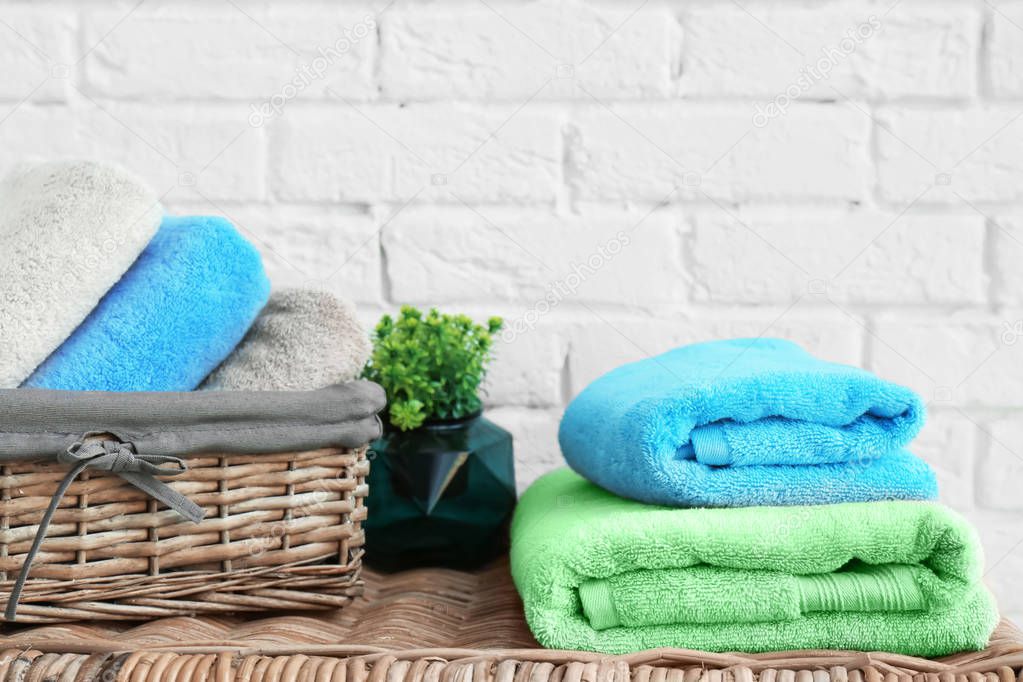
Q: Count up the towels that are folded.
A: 2